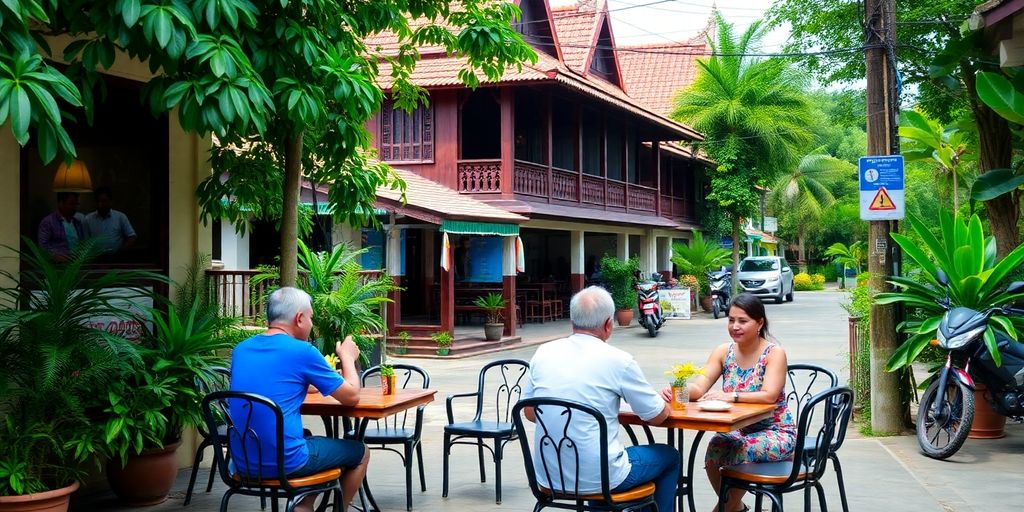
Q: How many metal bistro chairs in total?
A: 7